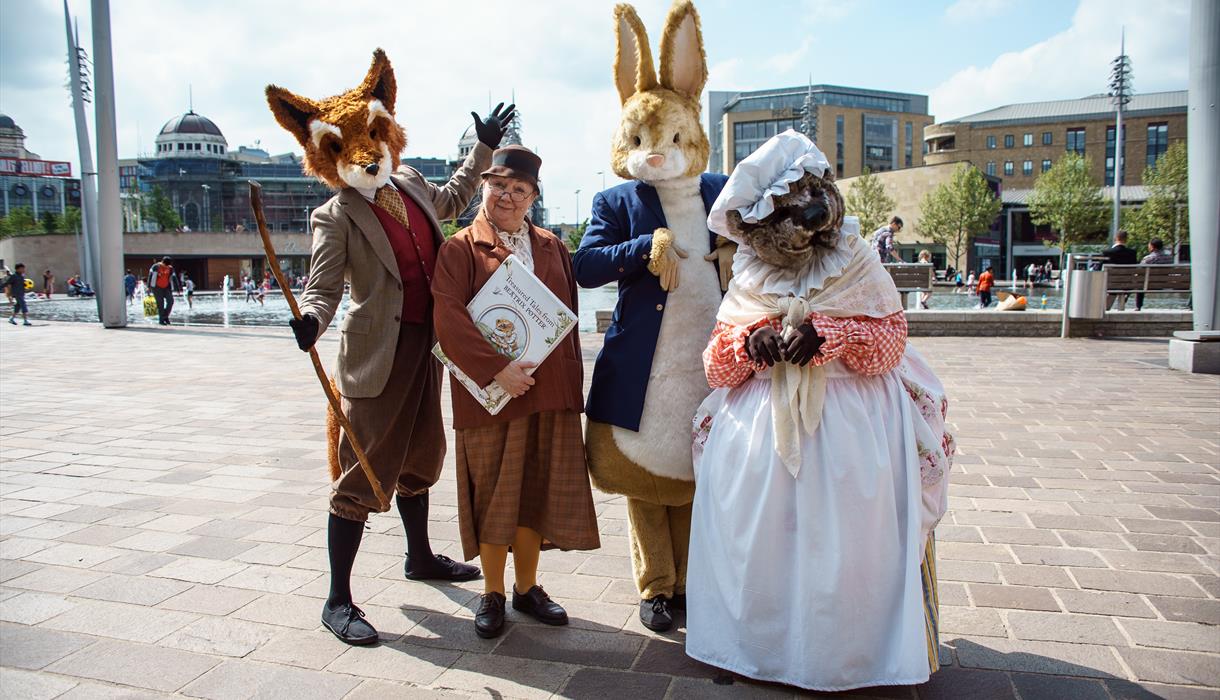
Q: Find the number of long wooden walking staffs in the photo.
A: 1